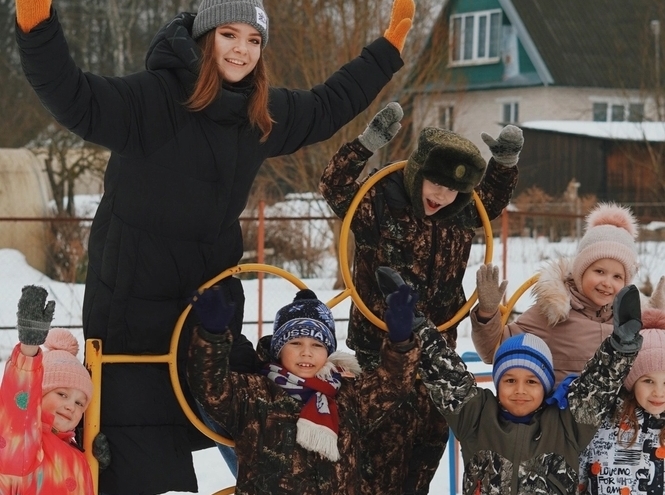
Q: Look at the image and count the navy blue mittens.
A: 2